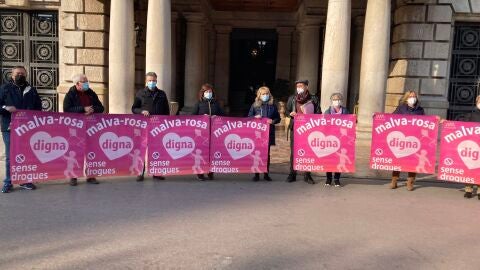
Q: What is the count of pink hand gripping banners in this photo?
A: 7